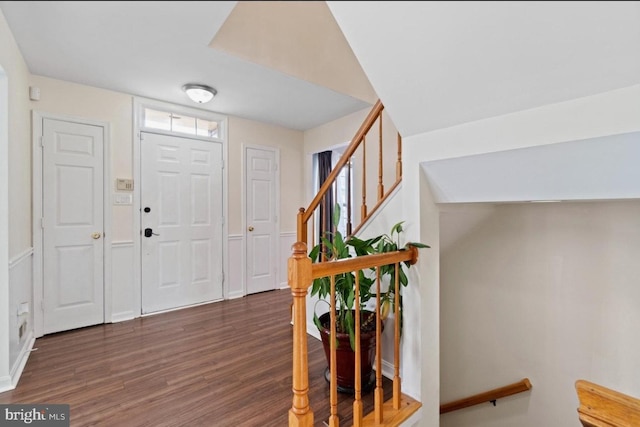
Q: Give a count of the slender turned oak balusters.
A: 11